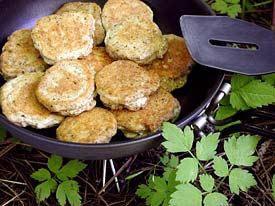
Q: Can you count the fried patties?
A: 12